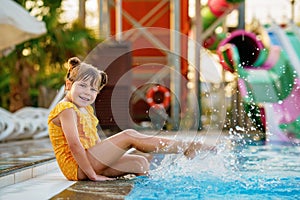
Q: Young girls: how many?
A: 1